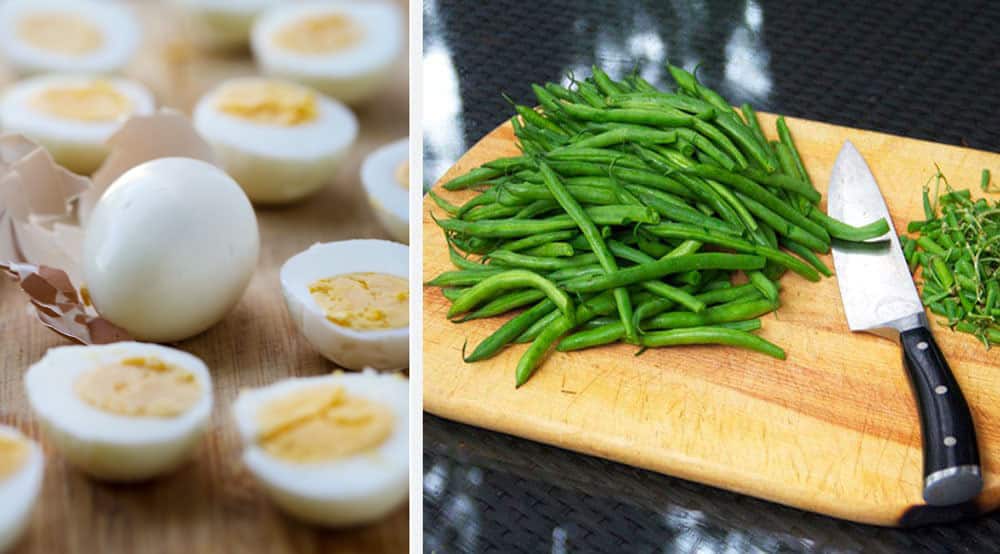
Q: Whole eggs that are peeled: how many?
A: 1